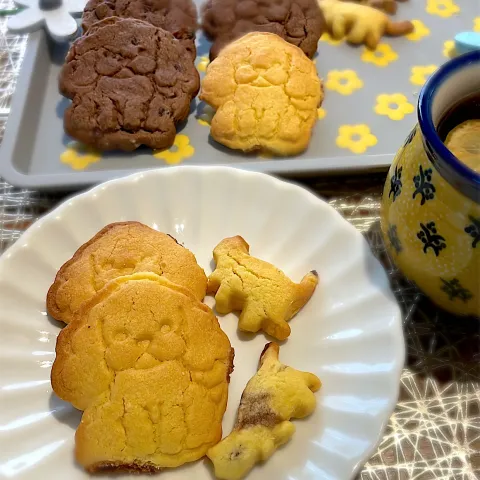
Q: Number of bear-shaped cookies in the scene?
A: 6